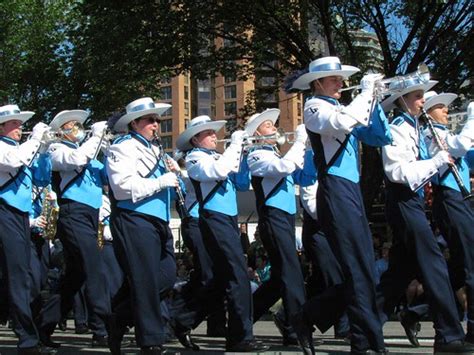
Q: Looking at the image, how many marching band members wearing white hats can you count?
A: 8